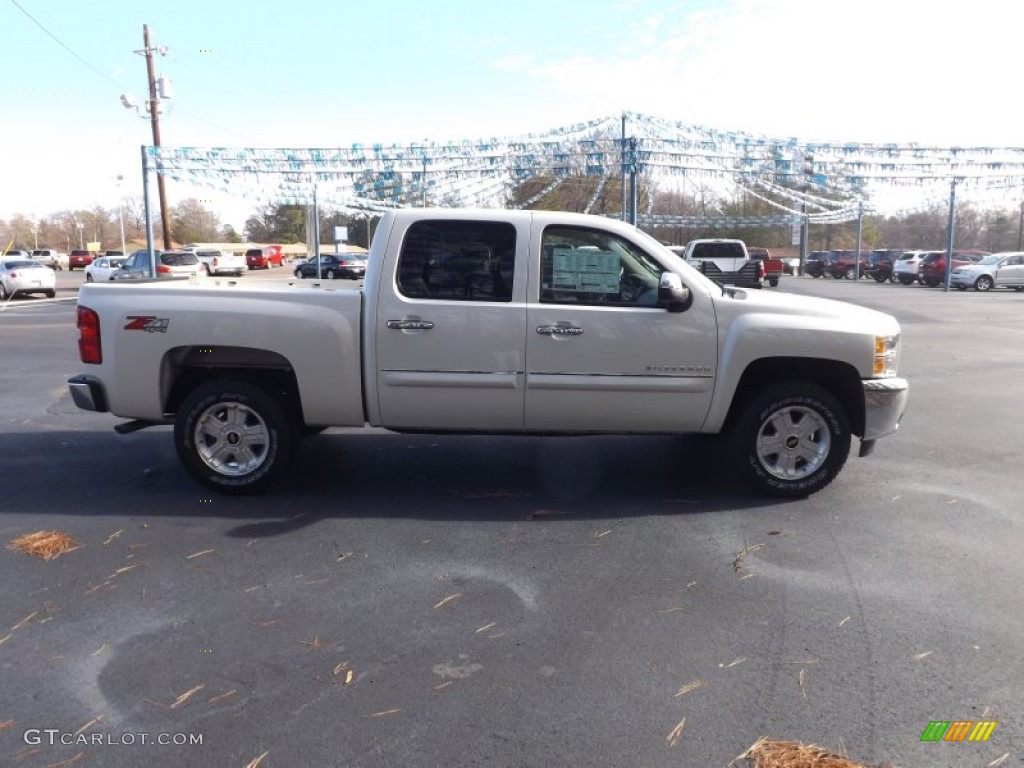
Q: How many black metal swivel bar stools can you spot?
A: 0